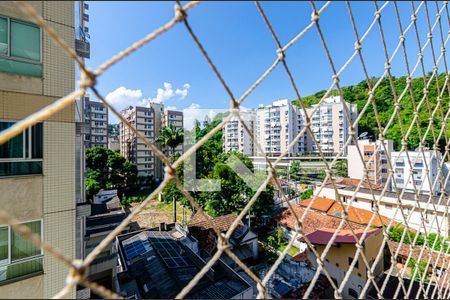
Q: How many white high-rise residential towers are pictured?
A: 3